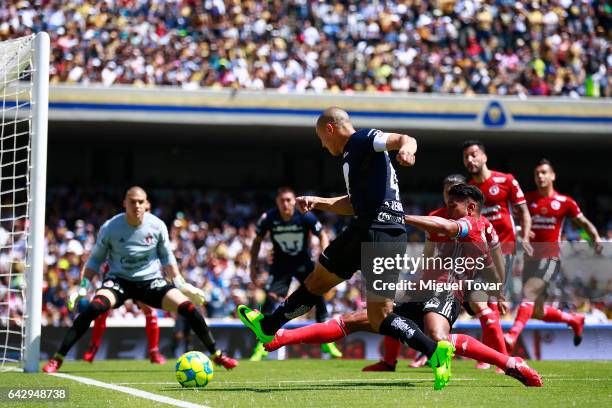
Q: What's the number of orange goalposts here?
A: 0